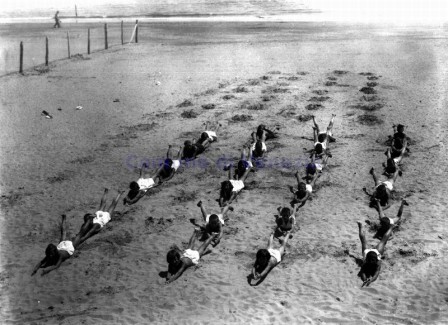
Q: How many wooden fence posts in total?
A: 7